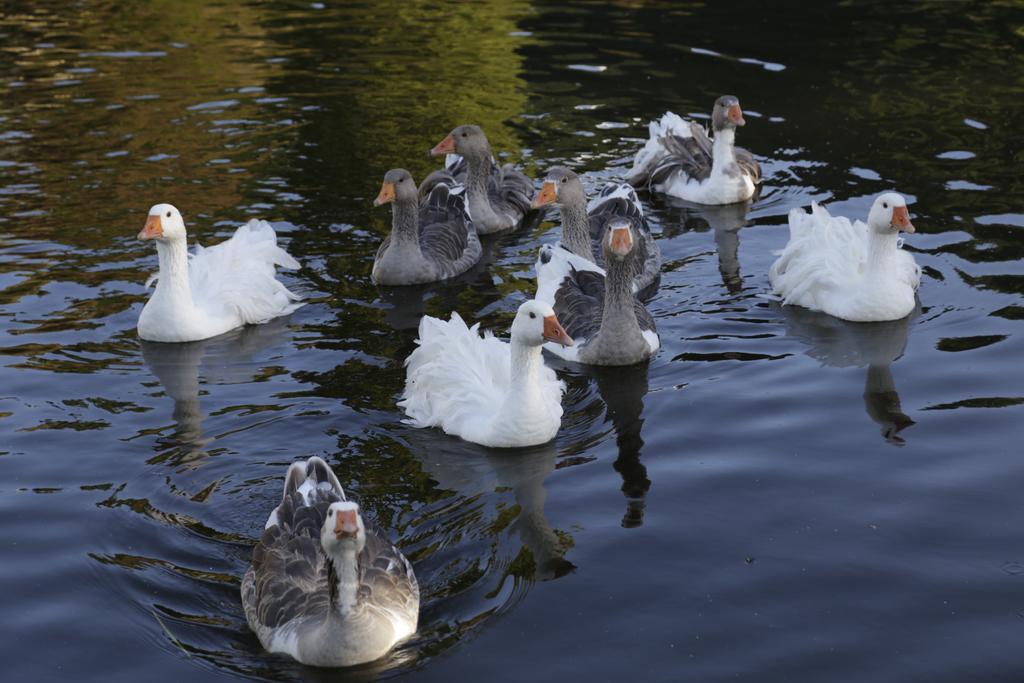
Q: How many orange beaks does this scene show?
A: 9